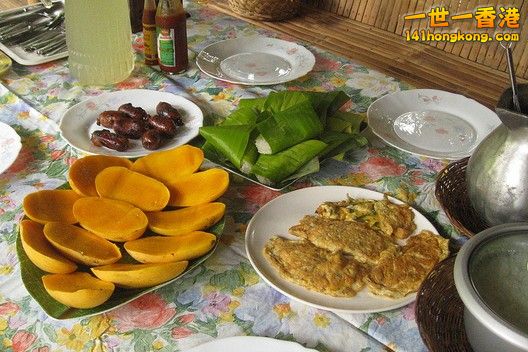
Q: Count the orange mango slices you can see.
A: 12